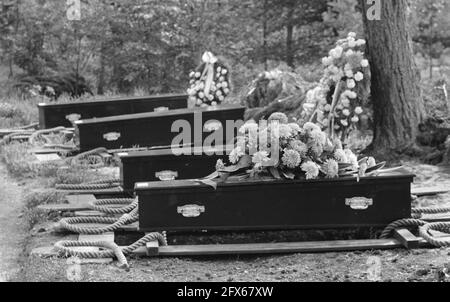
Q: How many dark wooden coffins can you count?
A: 4